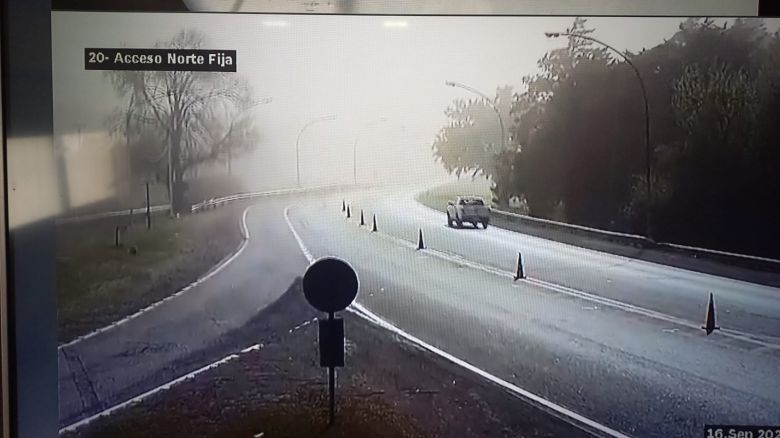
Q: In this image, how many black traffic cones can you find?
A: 7